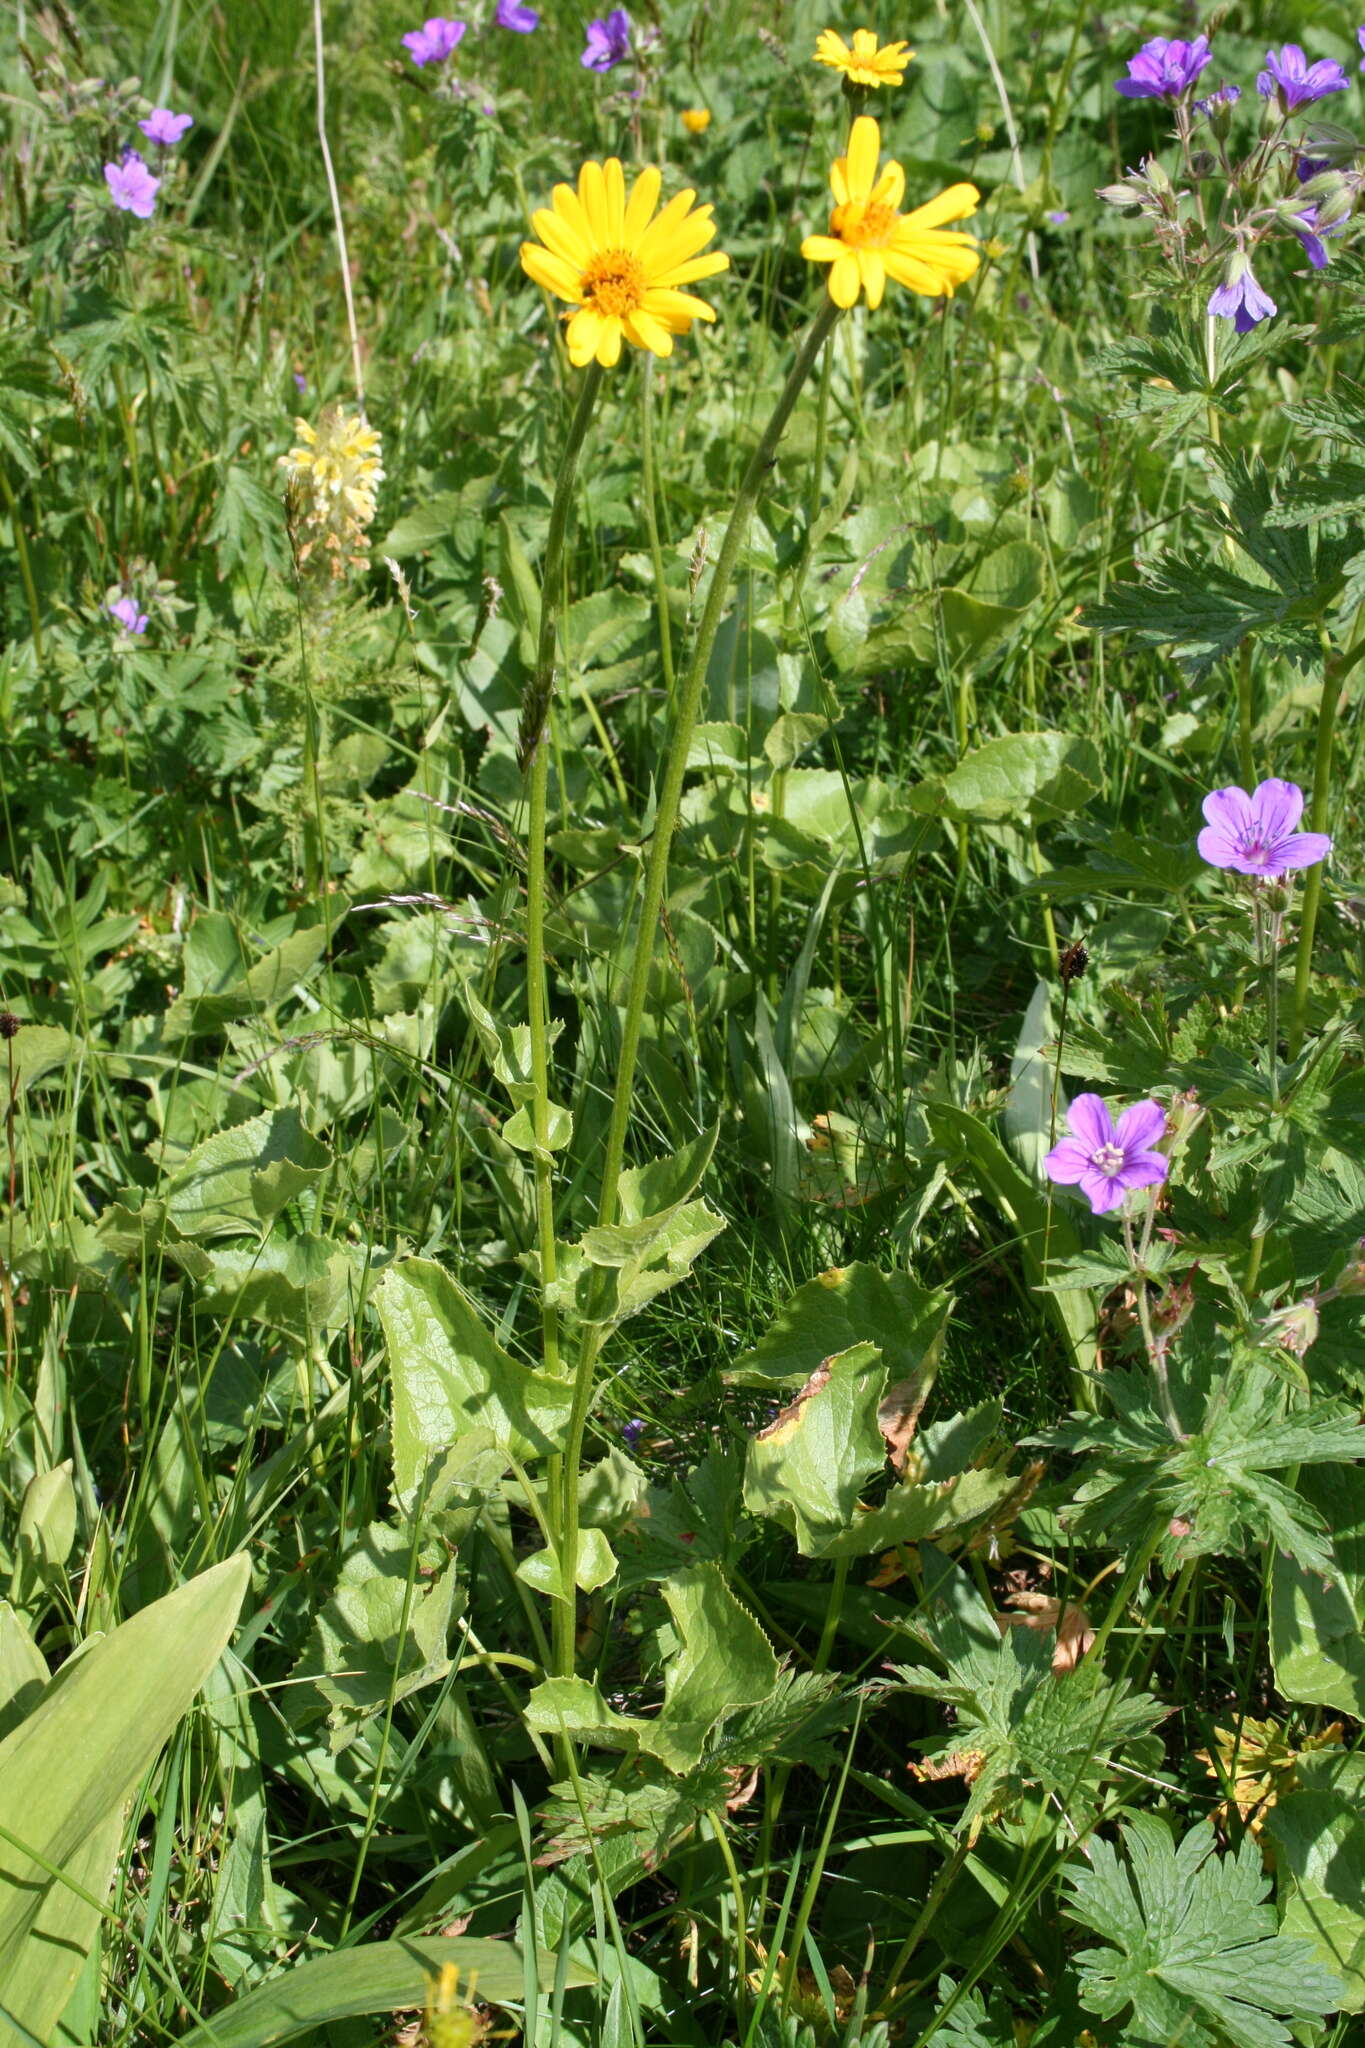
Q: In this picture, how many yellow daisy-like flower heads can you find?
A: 3